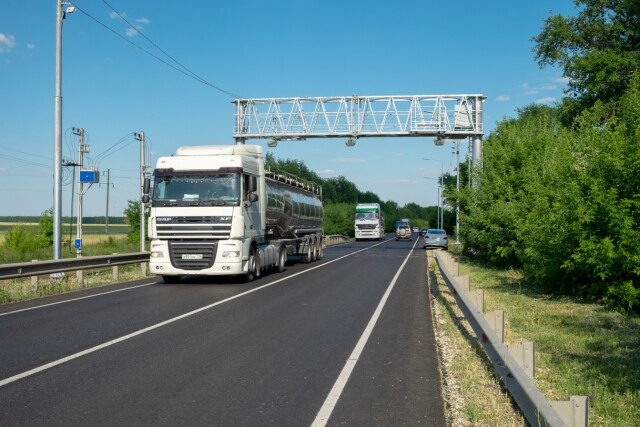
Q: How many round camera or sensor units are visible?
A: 3